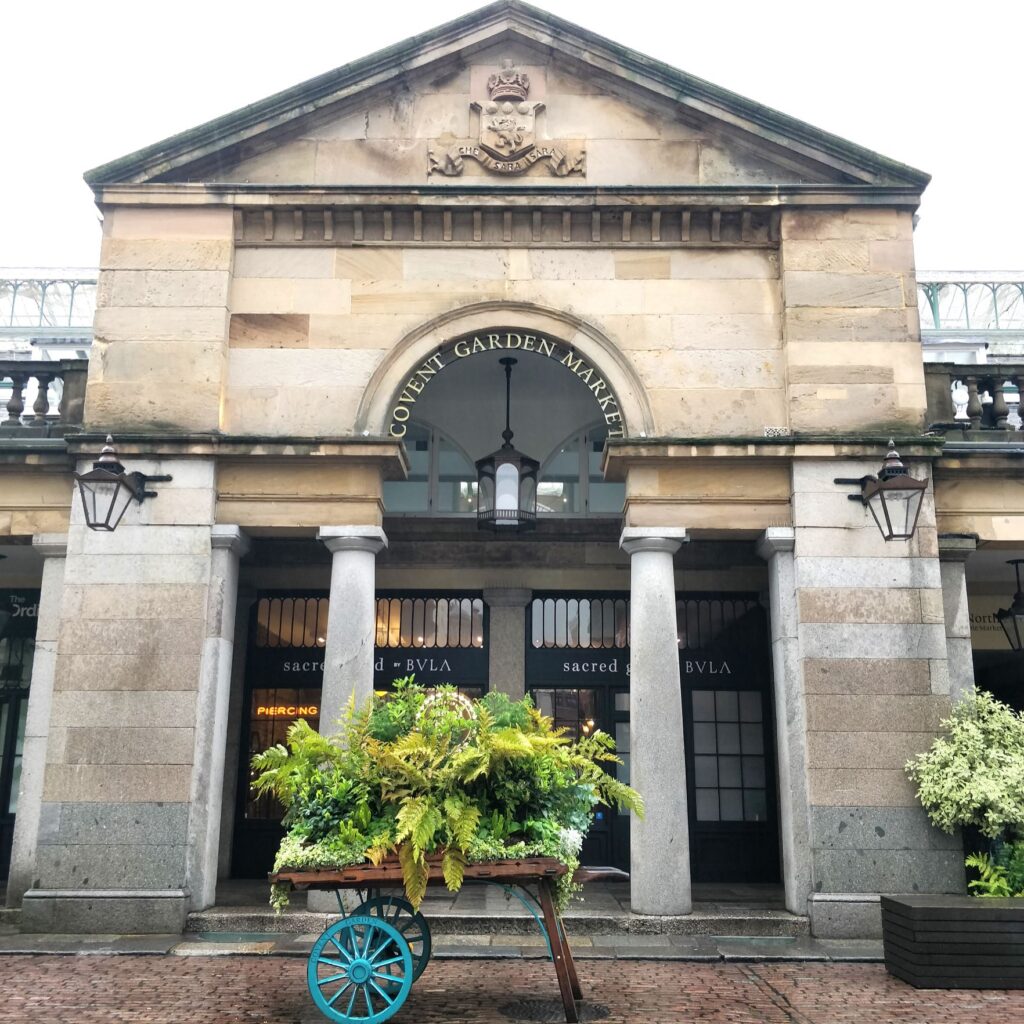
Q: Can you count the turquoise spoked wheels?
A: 2